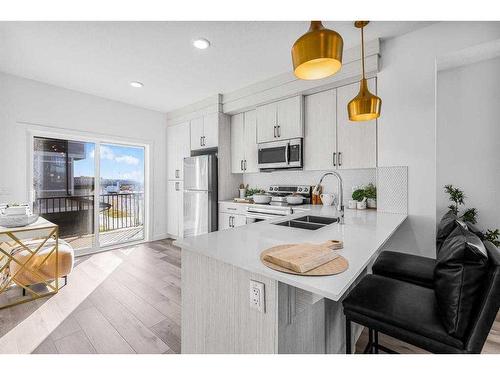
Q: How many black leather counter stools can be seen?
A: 2